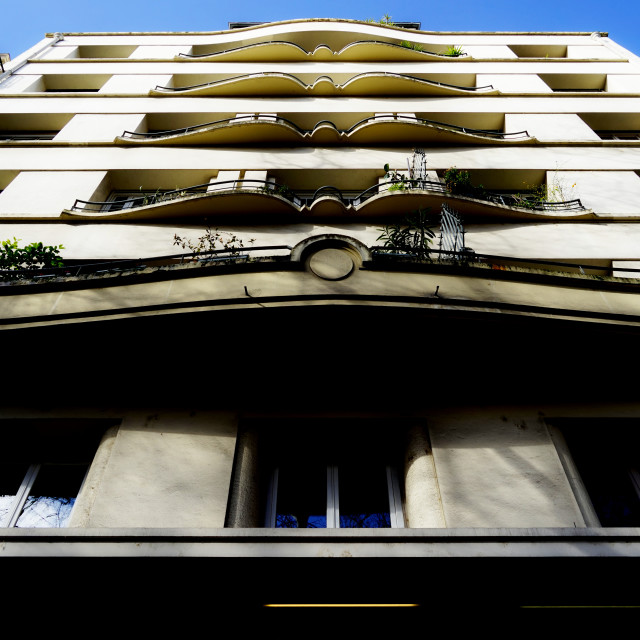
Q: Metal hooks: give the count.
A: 2